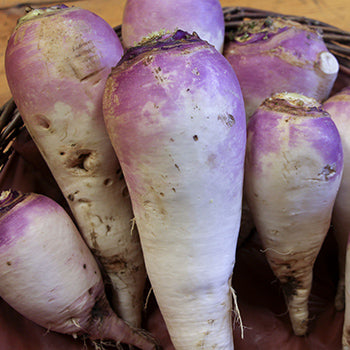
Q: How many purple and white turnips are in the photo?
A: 7